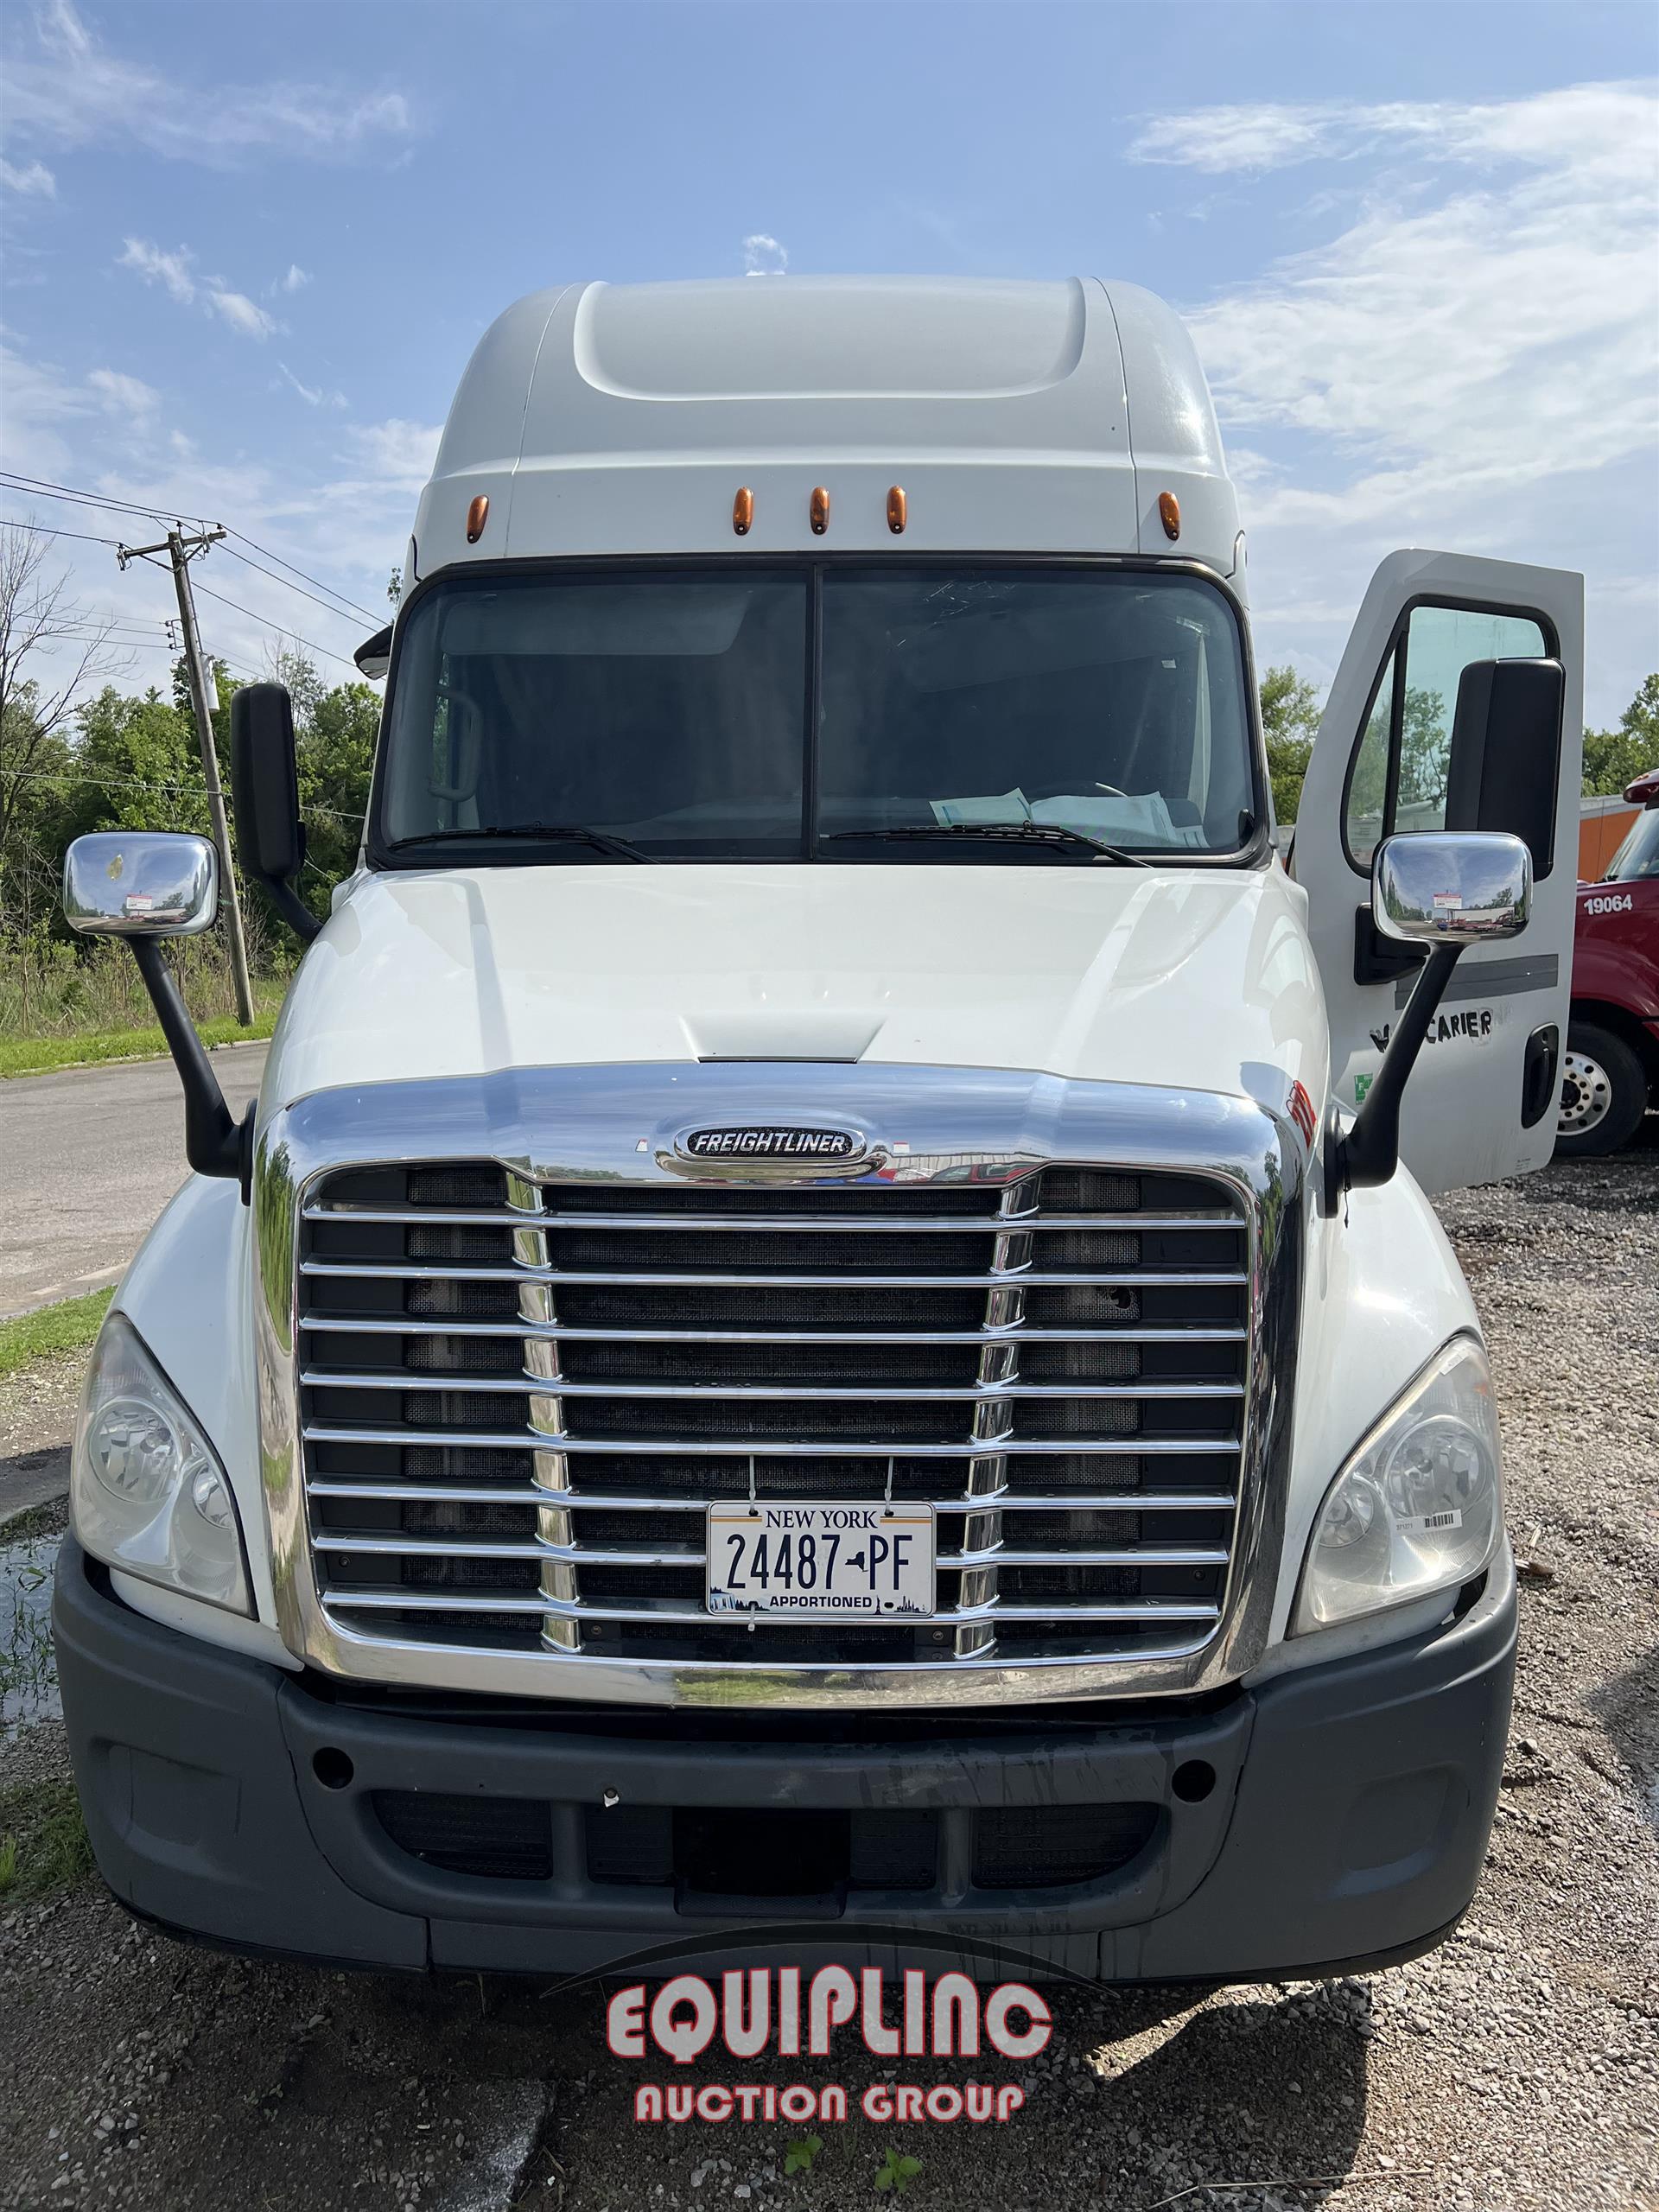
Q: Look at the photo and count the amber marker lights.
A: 5